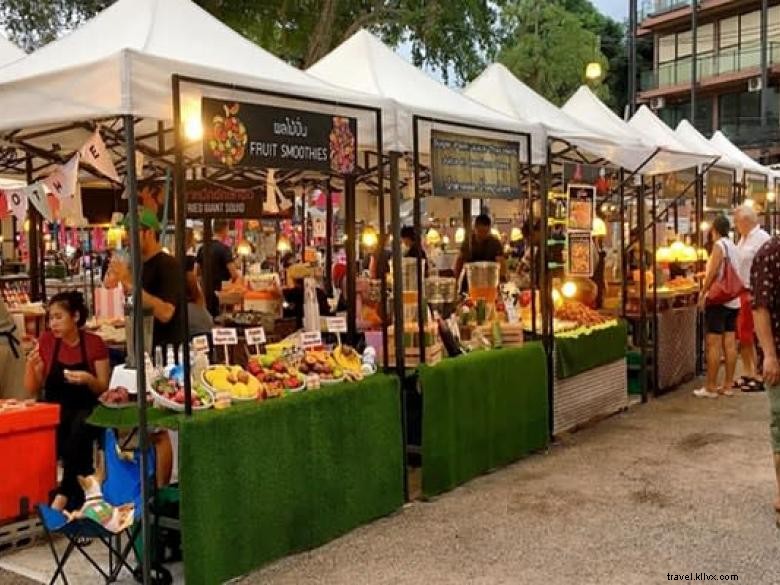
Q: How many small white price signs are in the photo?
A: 5